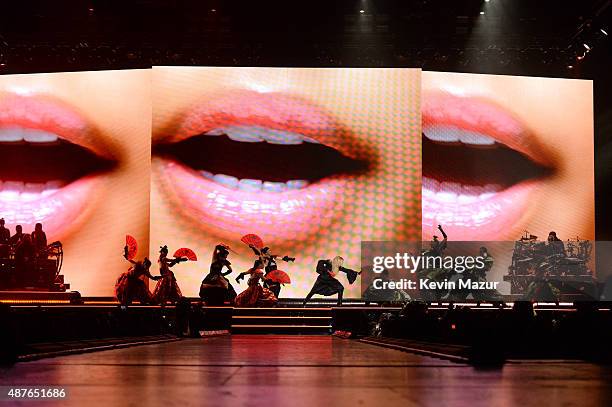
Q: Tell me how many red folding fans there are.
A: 4